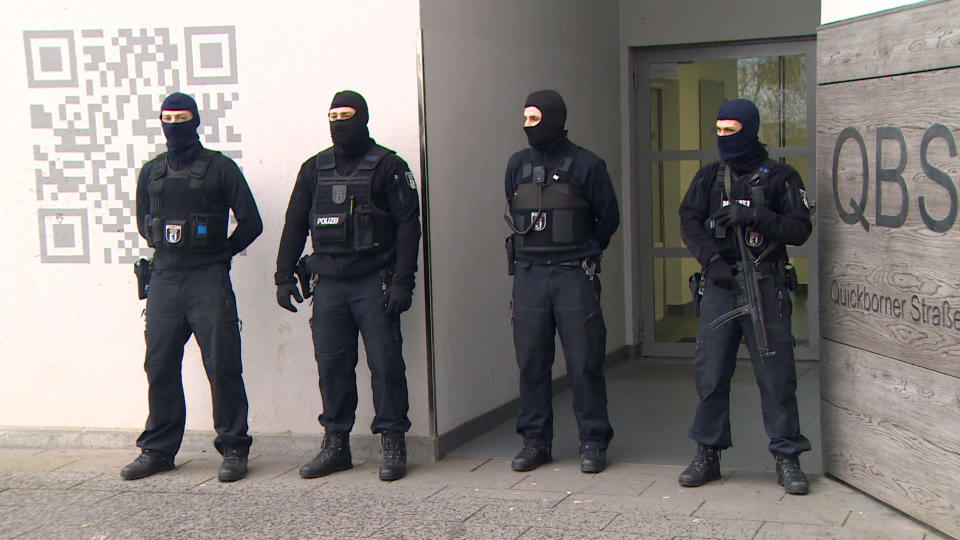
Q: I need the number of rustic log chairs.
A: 0